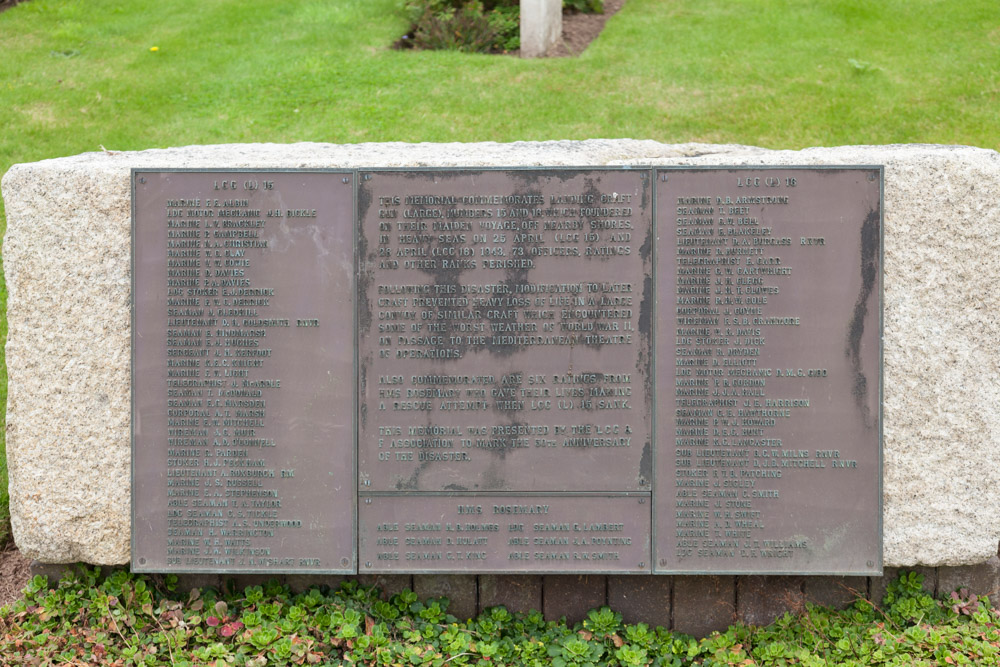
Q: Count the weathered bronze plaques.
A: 4